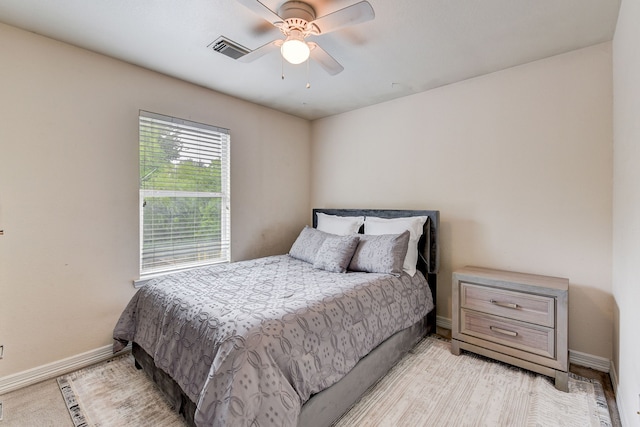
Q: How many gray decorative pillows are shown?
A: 3